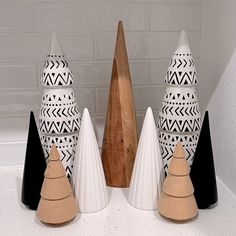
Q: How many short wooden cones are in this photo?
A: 2